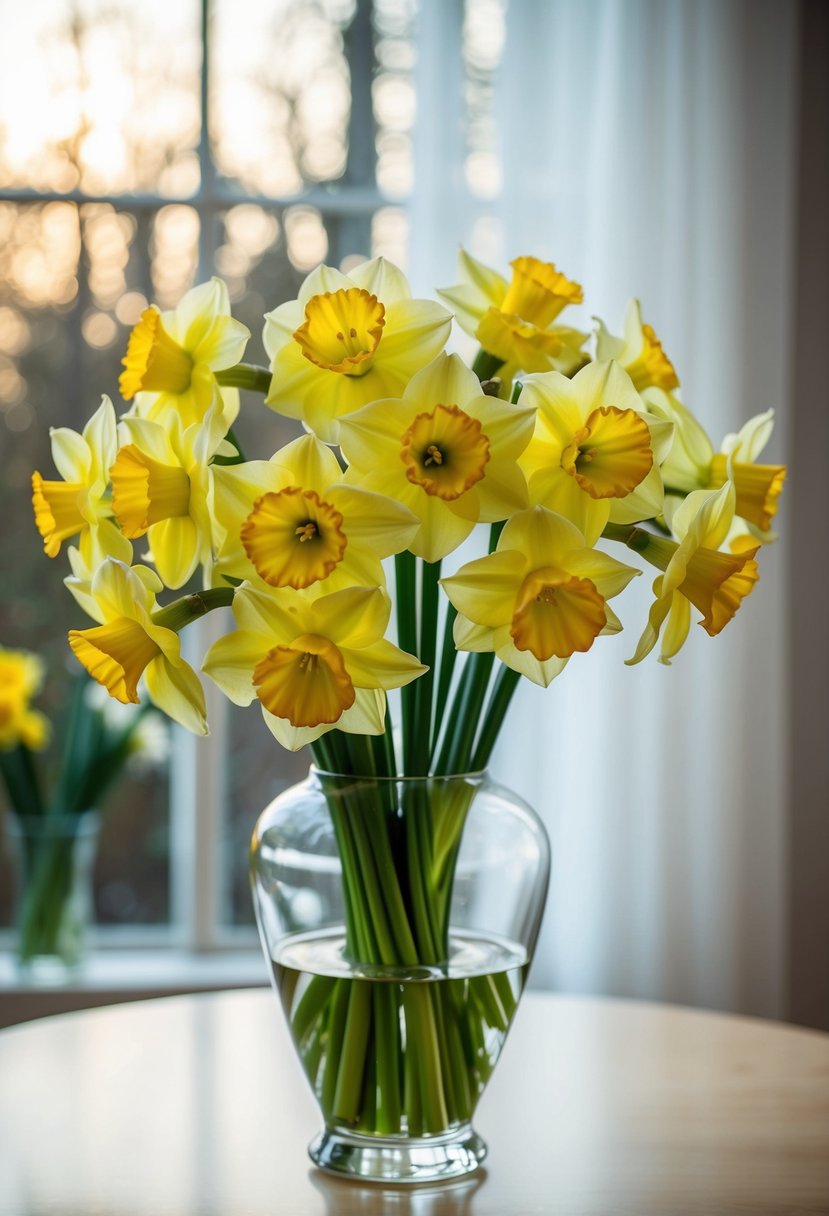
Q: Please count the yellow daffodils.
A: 14